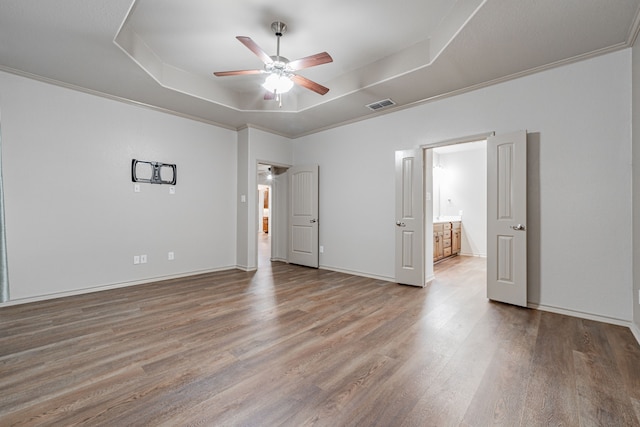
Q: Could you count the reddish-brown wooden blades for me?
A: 5